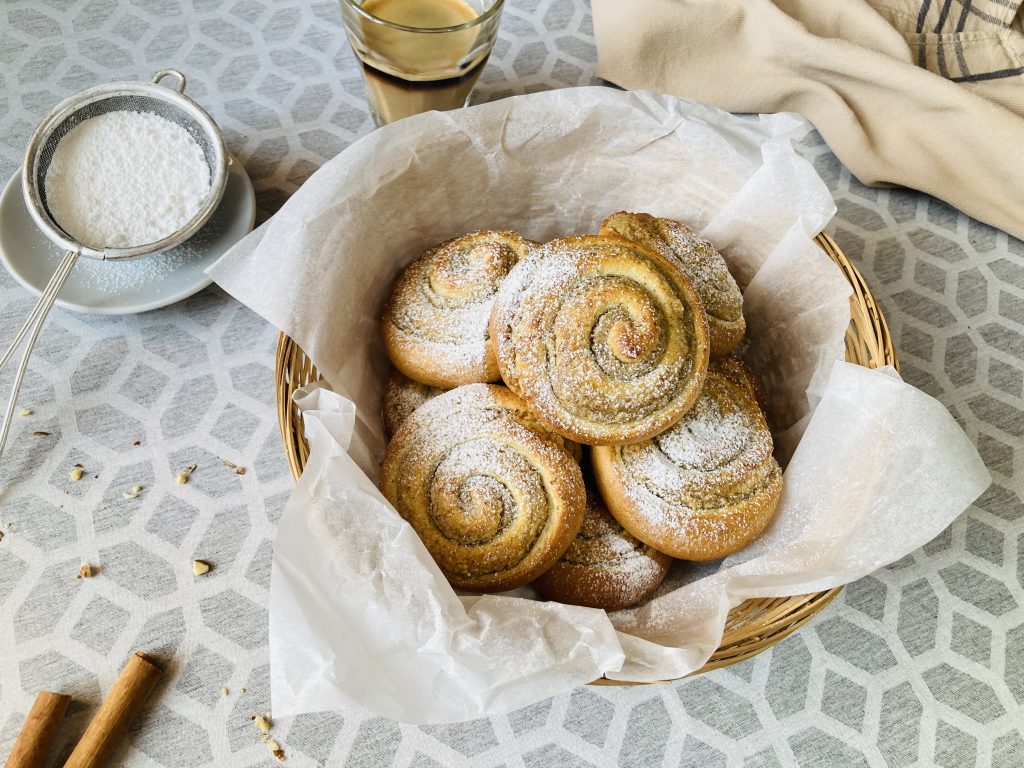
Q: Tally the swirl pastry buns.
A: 7